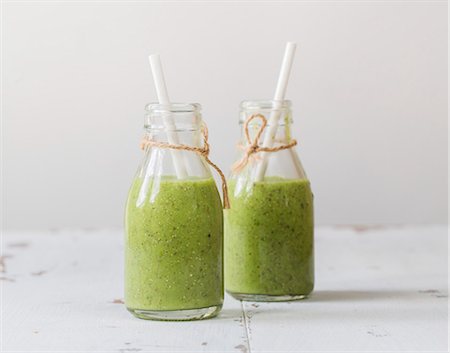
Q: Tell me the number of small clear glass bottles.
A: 2